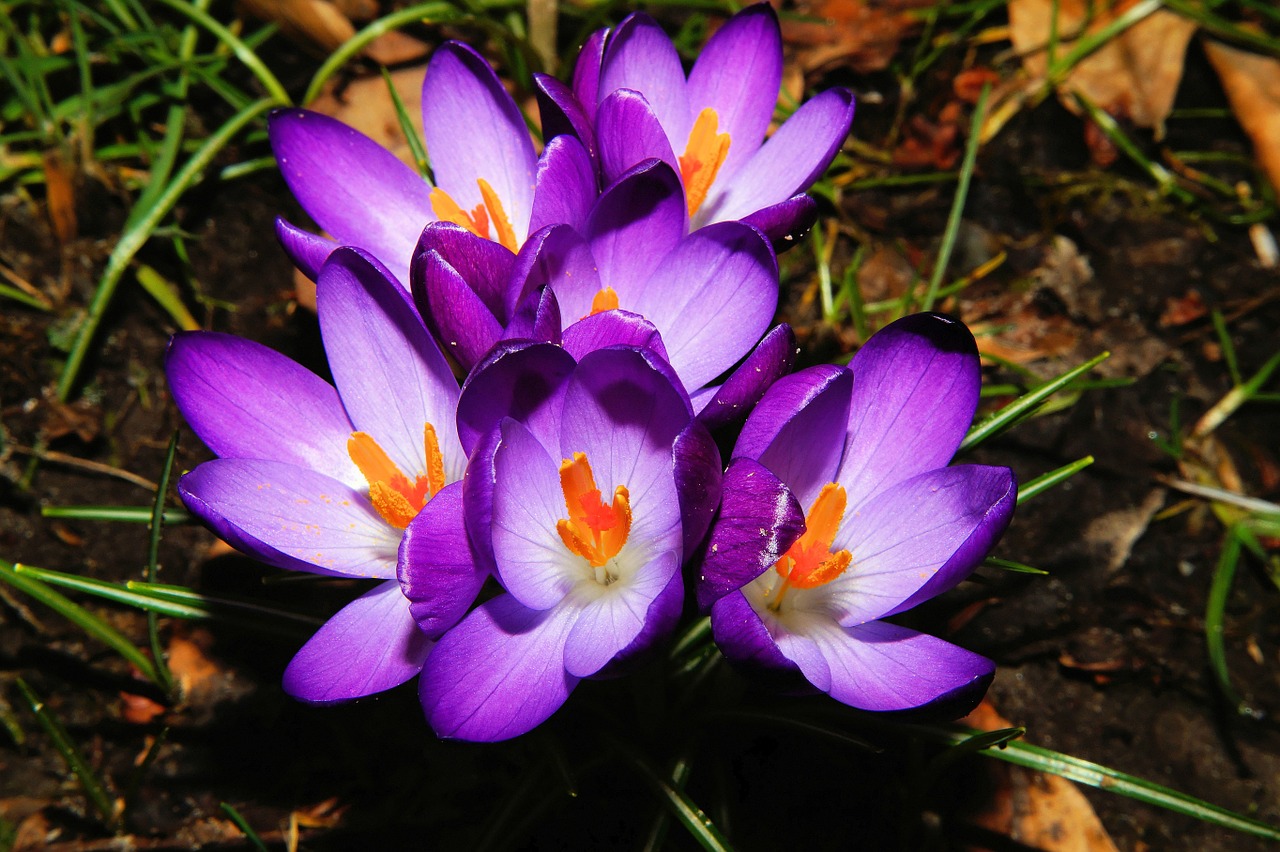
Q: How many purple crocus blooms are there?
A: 6